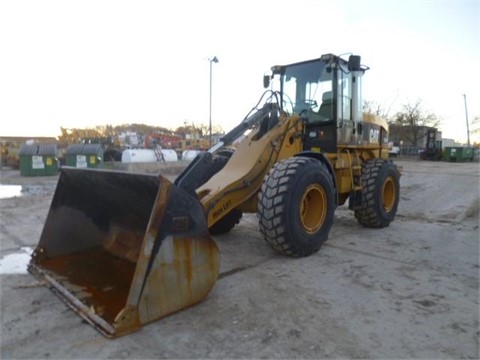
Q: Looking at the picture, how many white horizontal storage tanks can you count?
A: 2